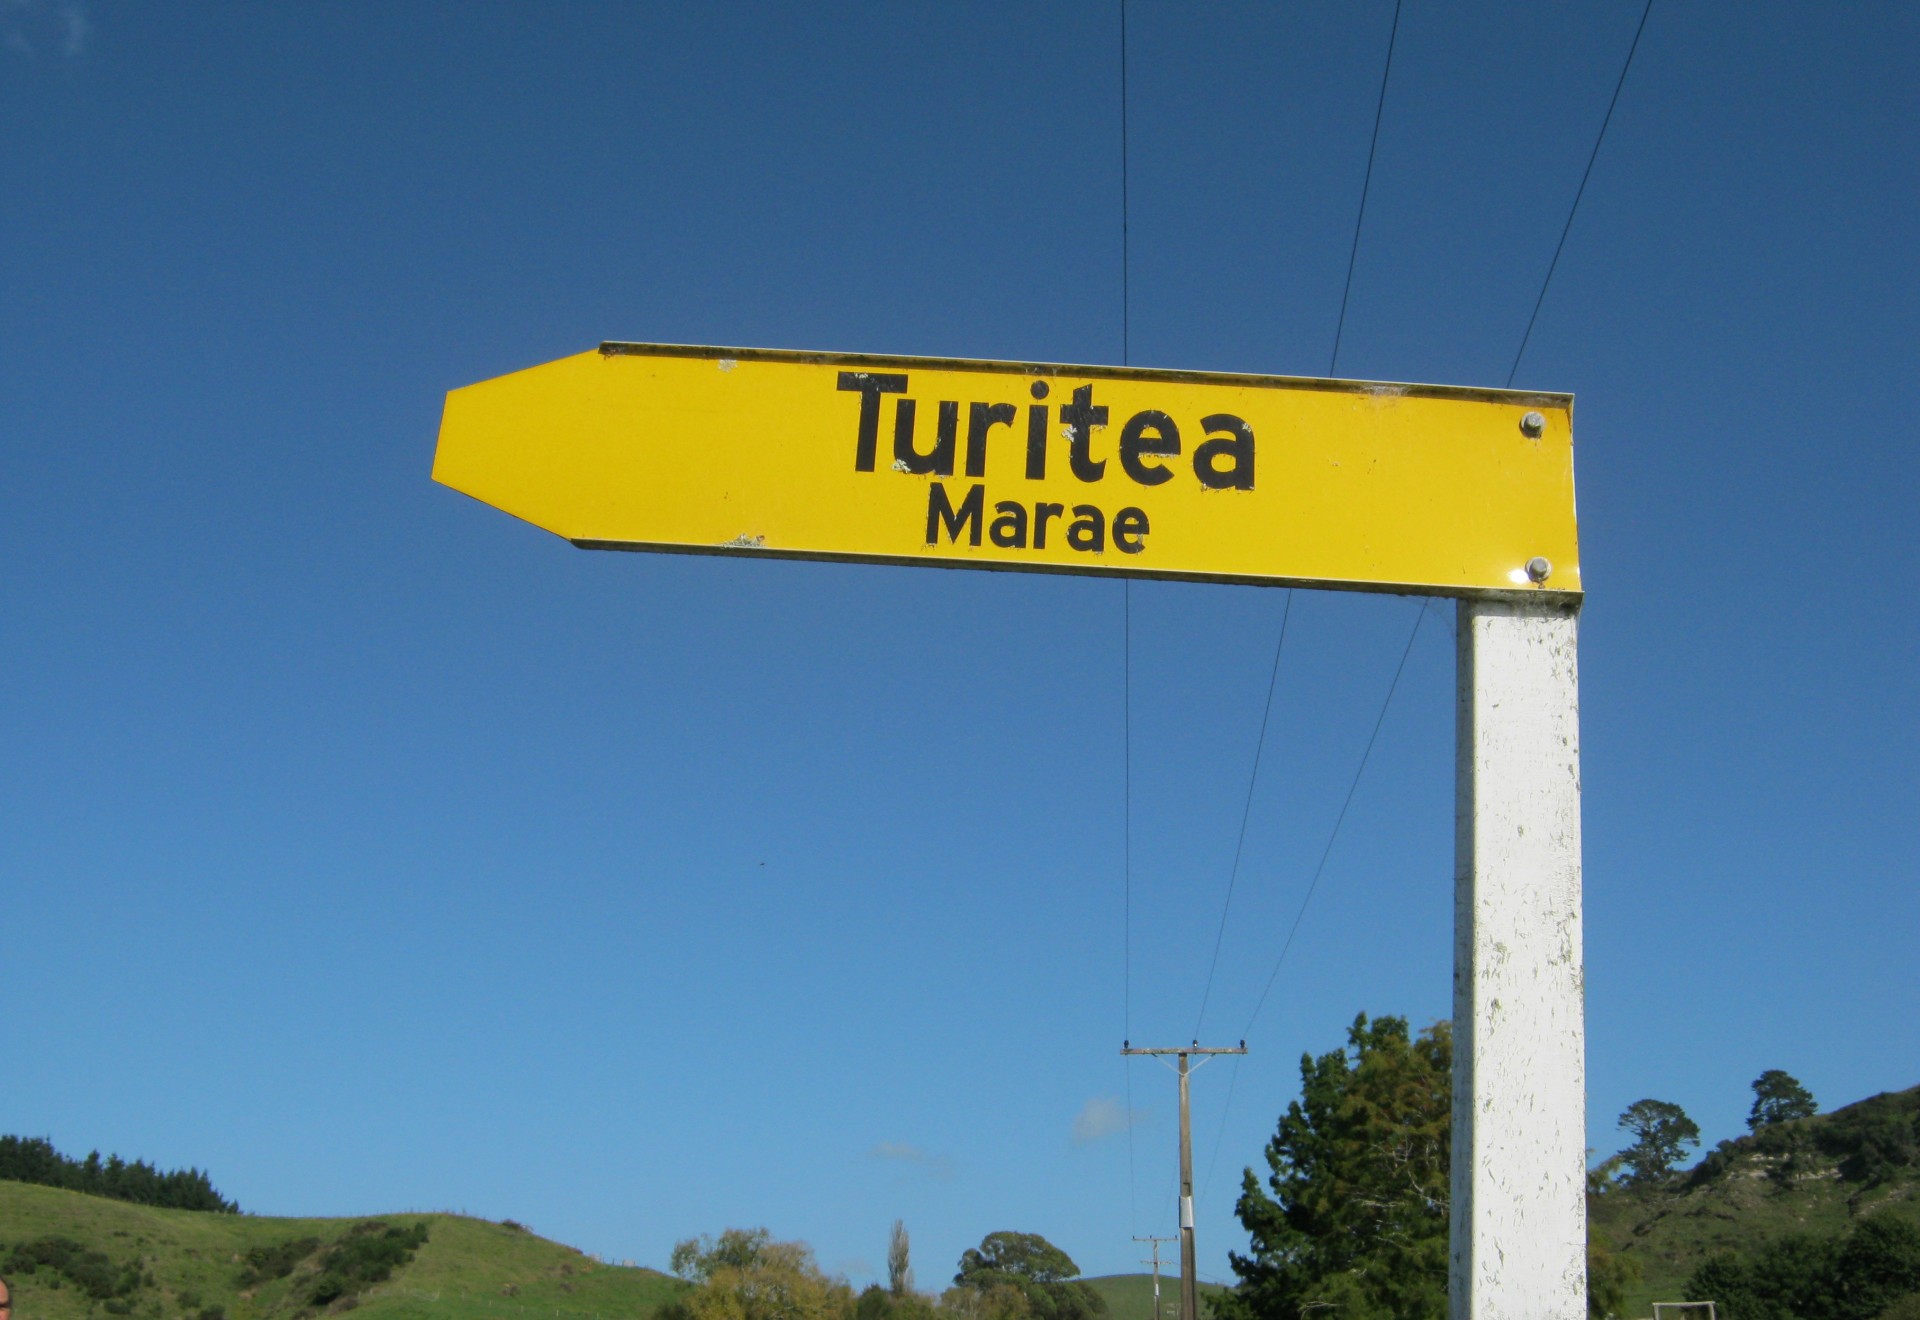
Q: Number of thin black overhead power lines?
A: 3